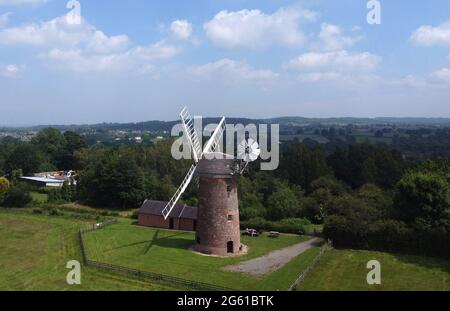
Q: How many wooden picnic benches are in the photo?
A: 2